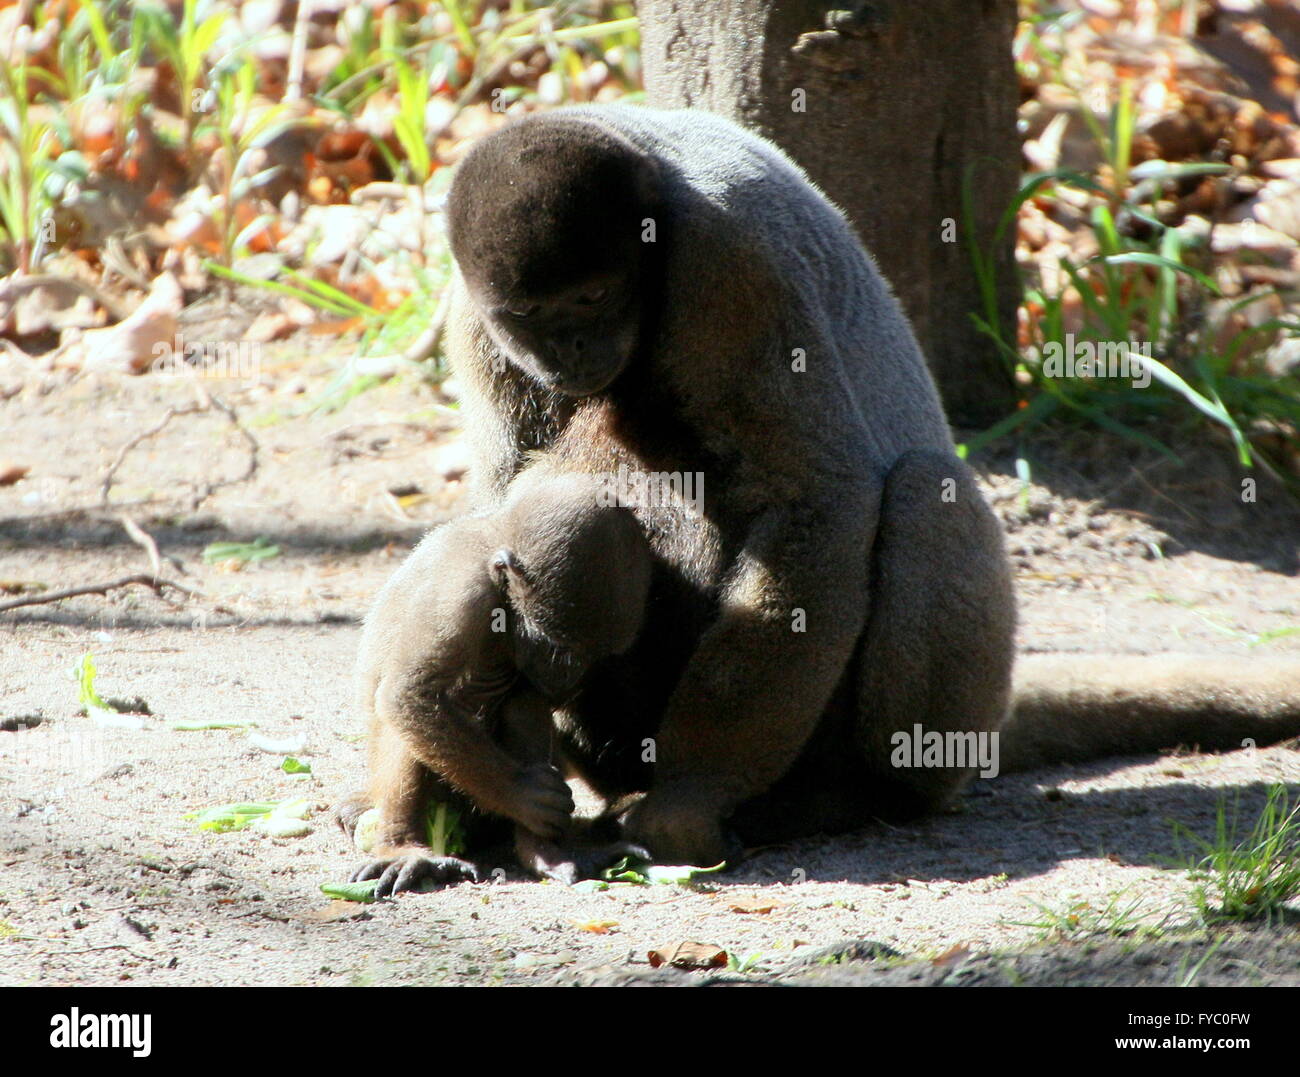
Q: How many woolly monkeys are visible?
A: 2